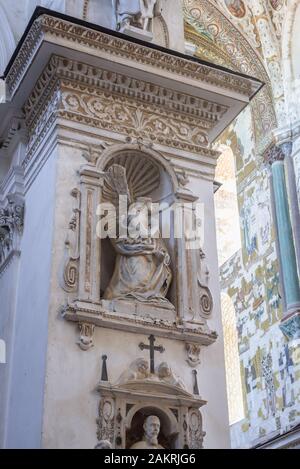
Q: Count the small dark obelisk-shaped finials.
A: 2